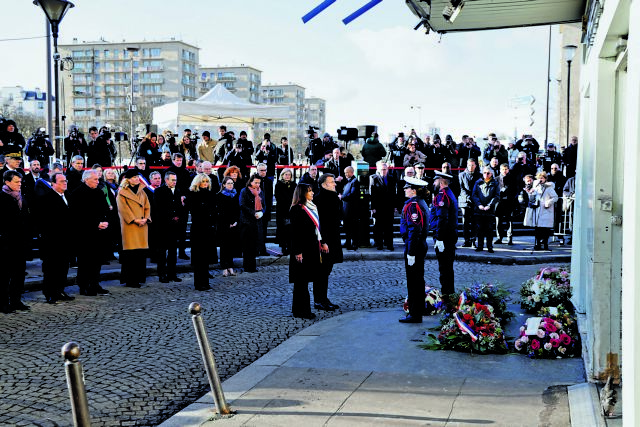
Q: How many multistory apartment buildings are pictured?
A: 4